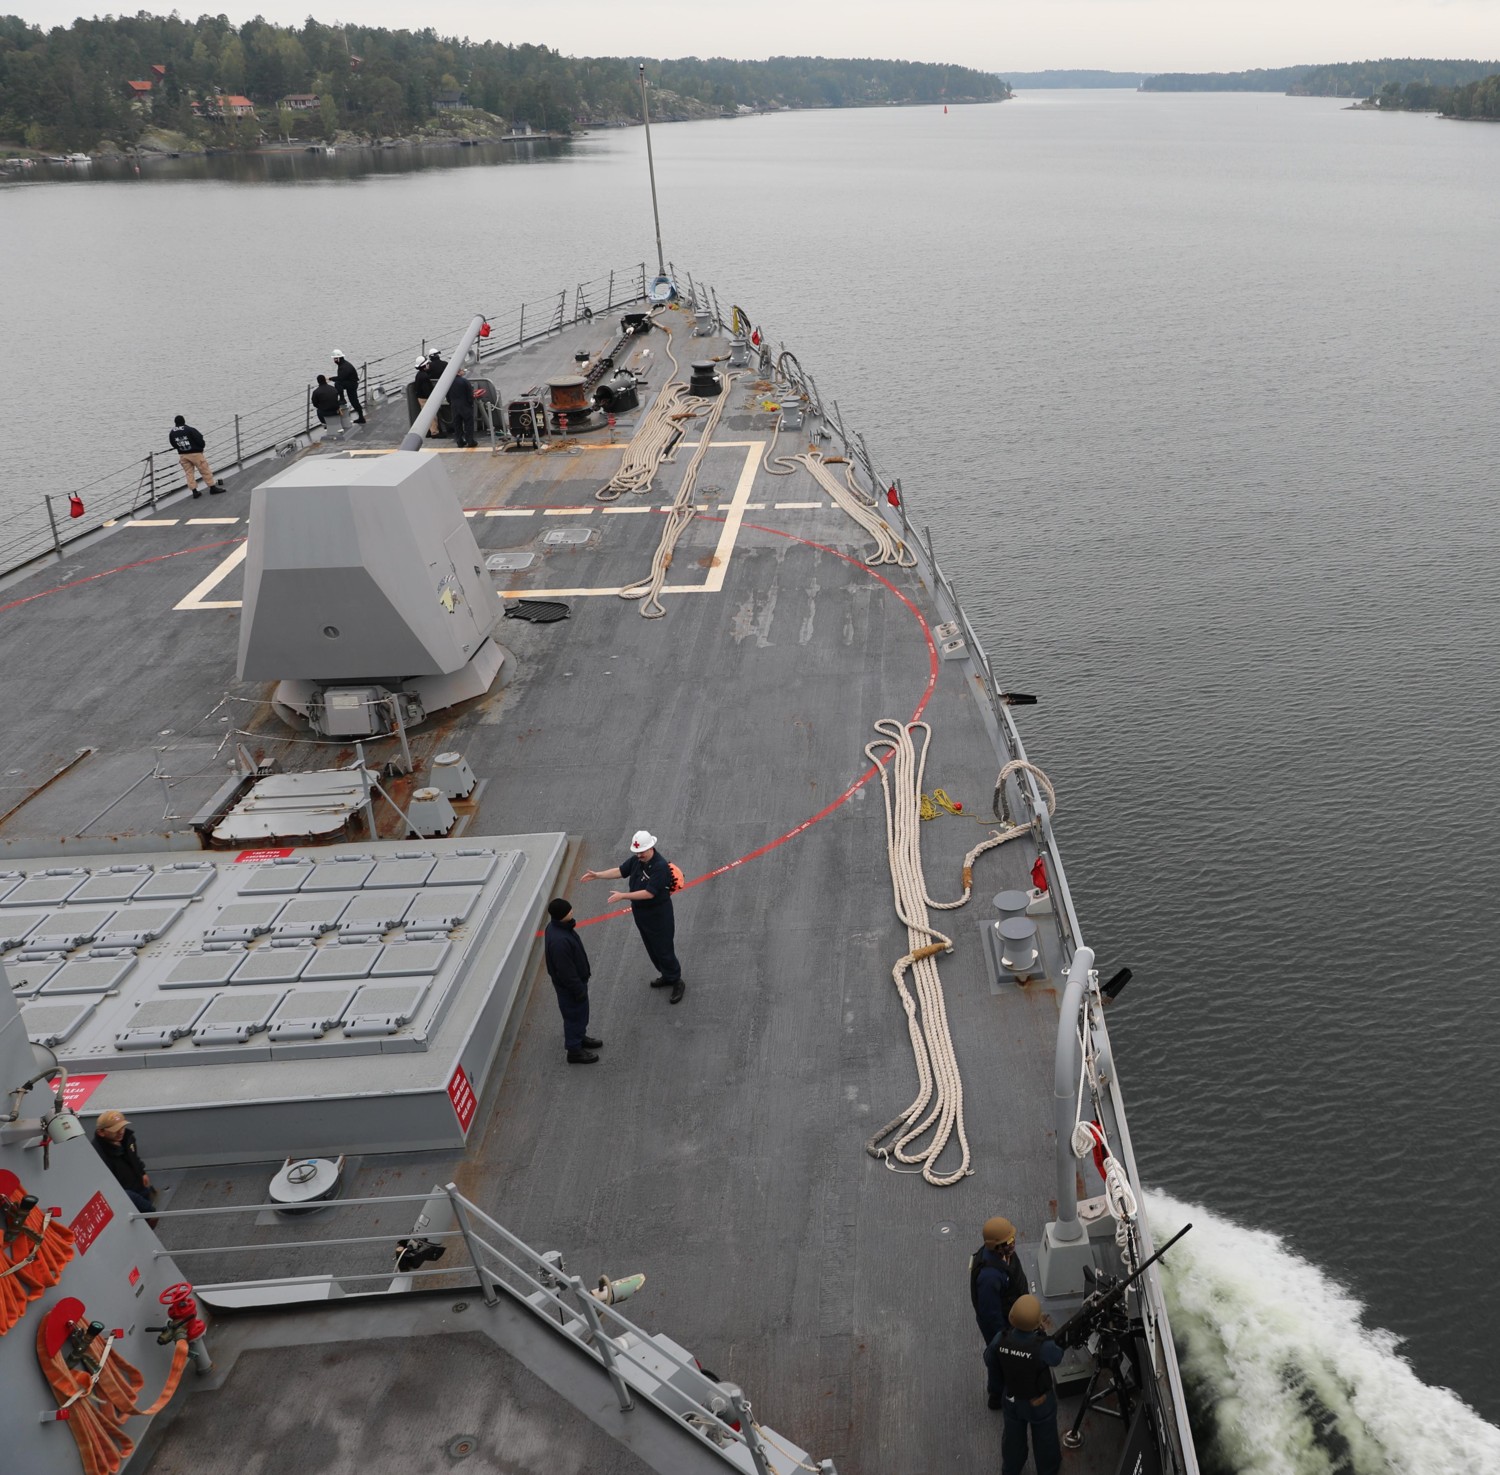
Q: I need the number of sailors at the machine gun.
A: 2